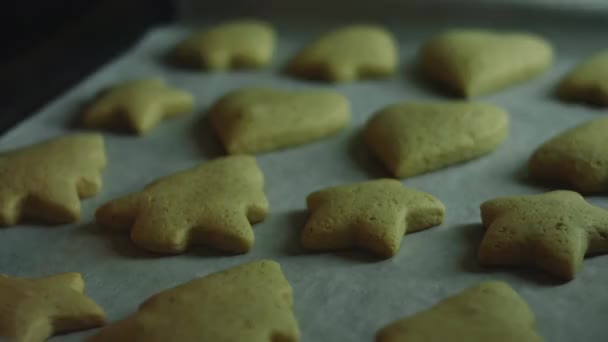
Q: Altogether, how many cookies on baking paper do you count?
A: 15